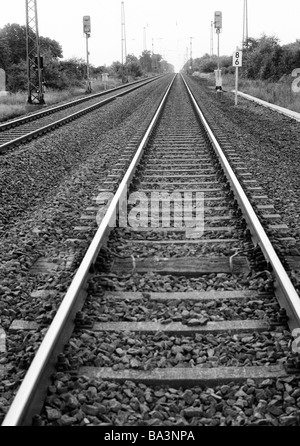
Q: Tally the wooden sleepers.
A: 1